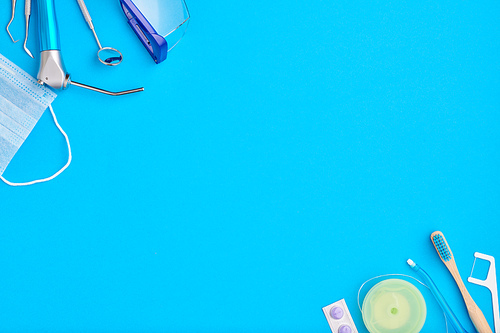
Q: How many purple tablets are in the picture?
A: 2